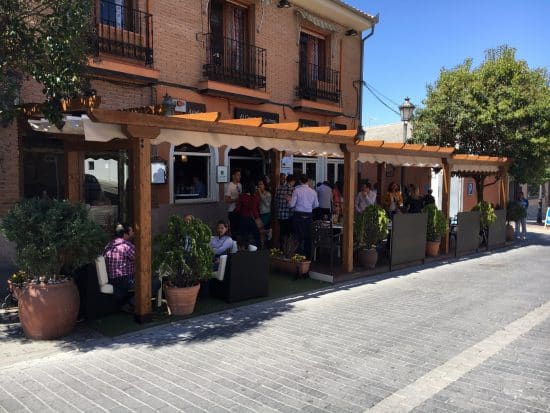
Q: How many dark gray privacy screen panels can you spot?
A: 3